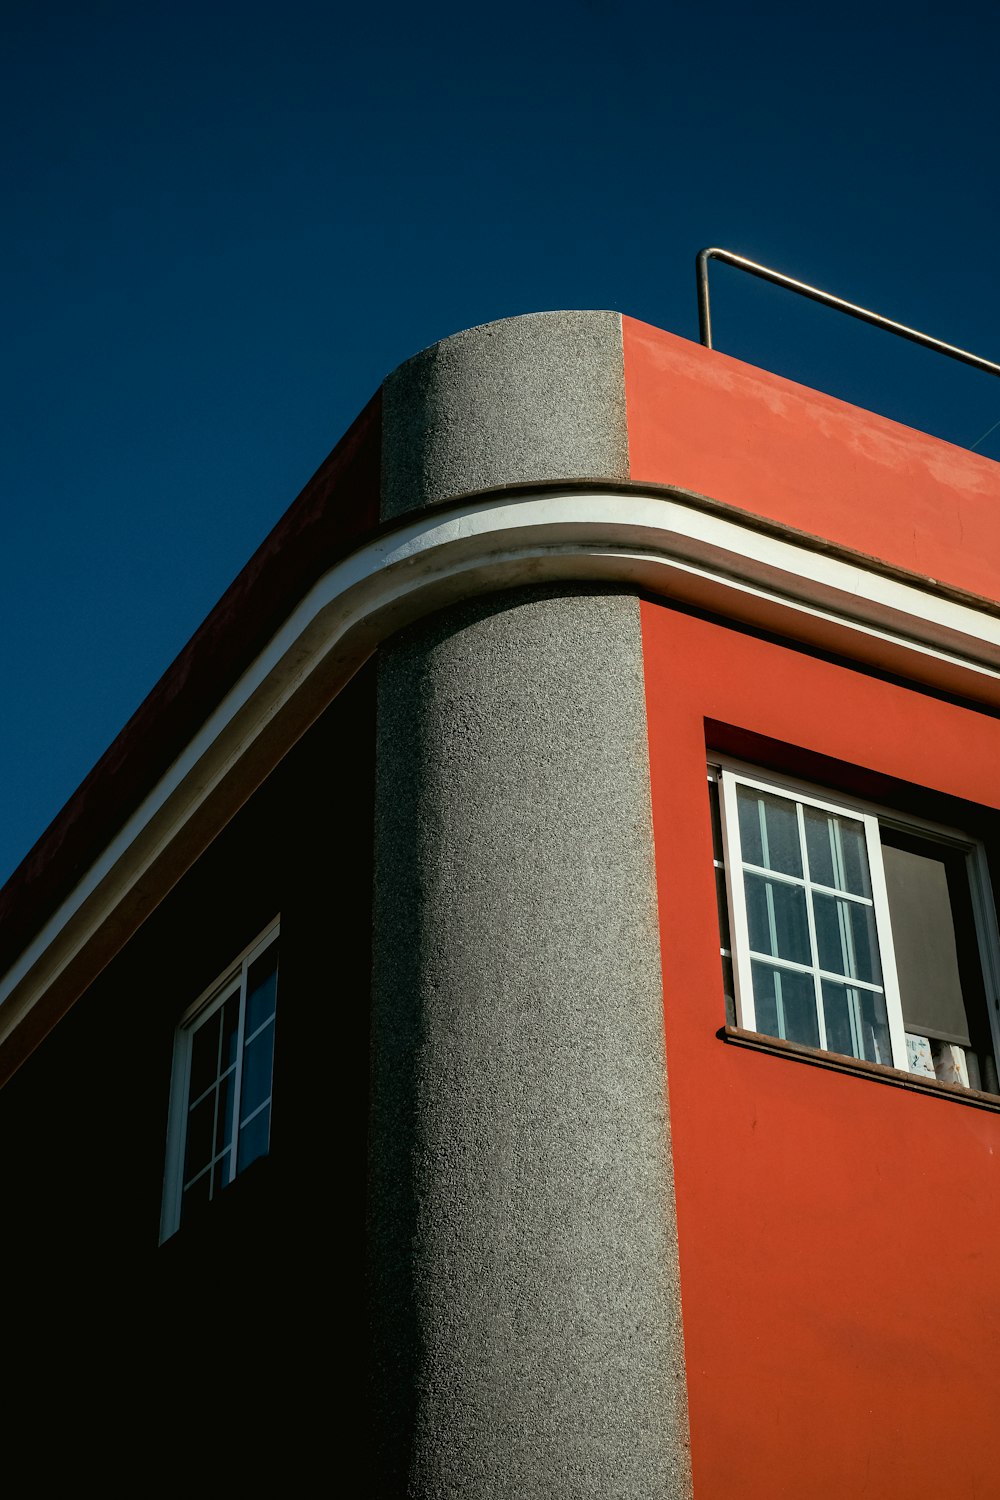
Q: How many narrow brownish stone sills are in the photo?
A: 1